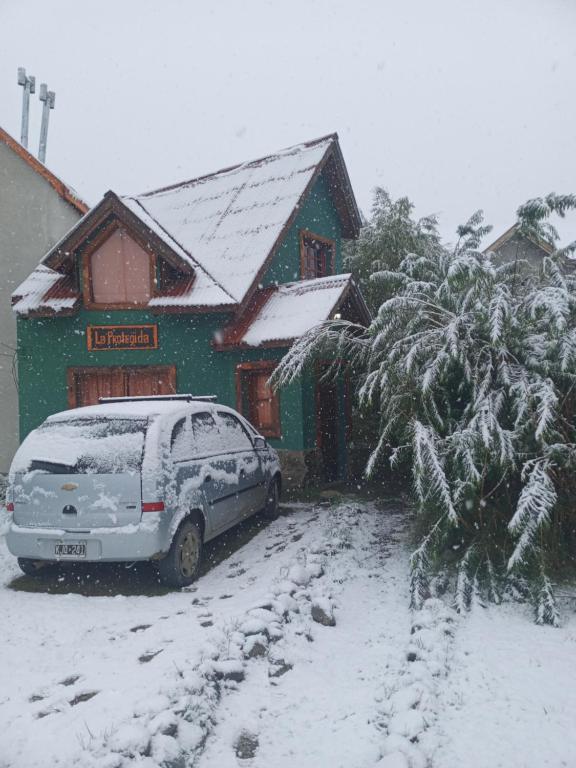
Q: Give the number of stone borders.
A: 2